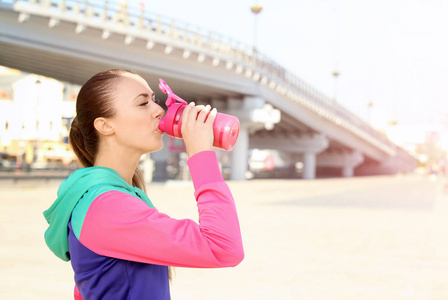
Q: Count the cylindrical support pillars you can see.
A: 3